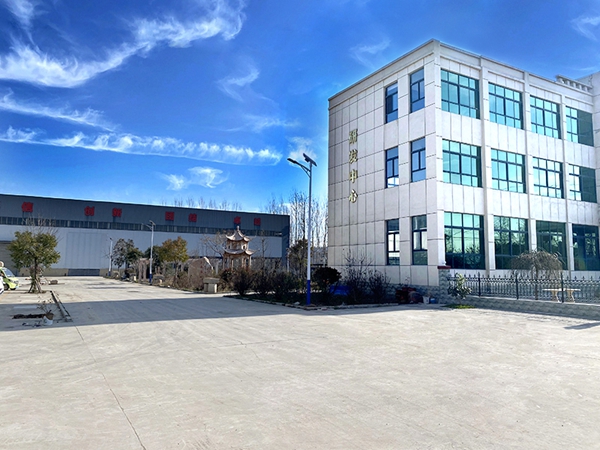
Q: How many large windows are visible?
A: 12